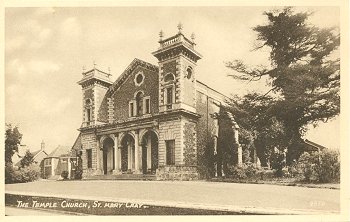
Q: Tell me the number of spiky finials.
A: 6